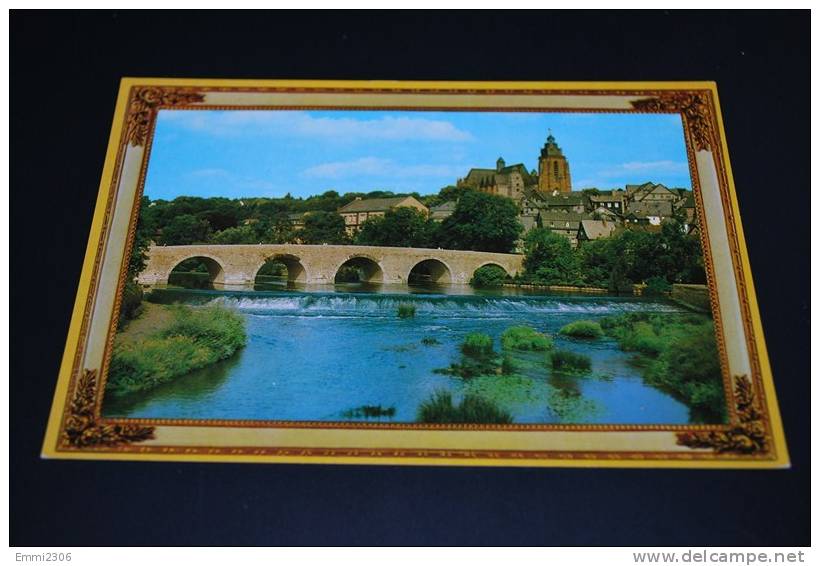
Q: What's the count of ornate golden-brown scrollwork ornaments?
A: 4